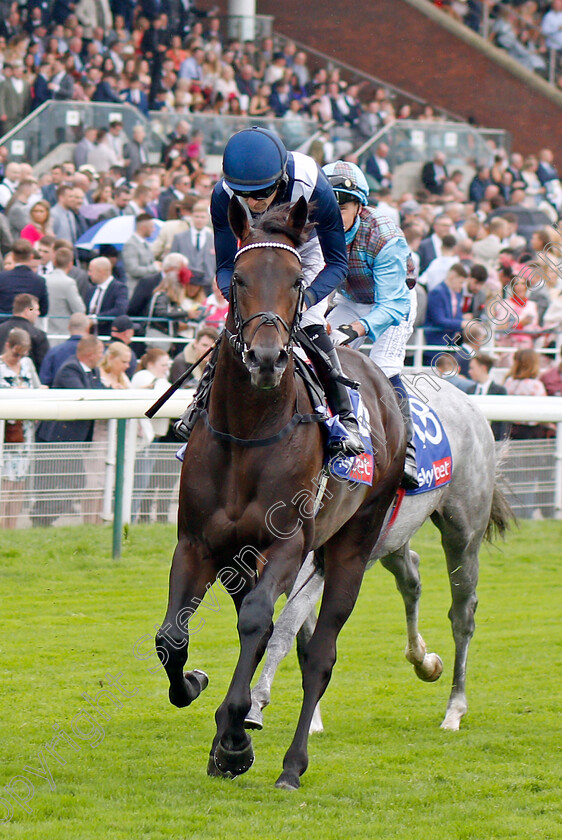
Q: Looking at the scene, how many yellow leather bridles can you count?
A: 0